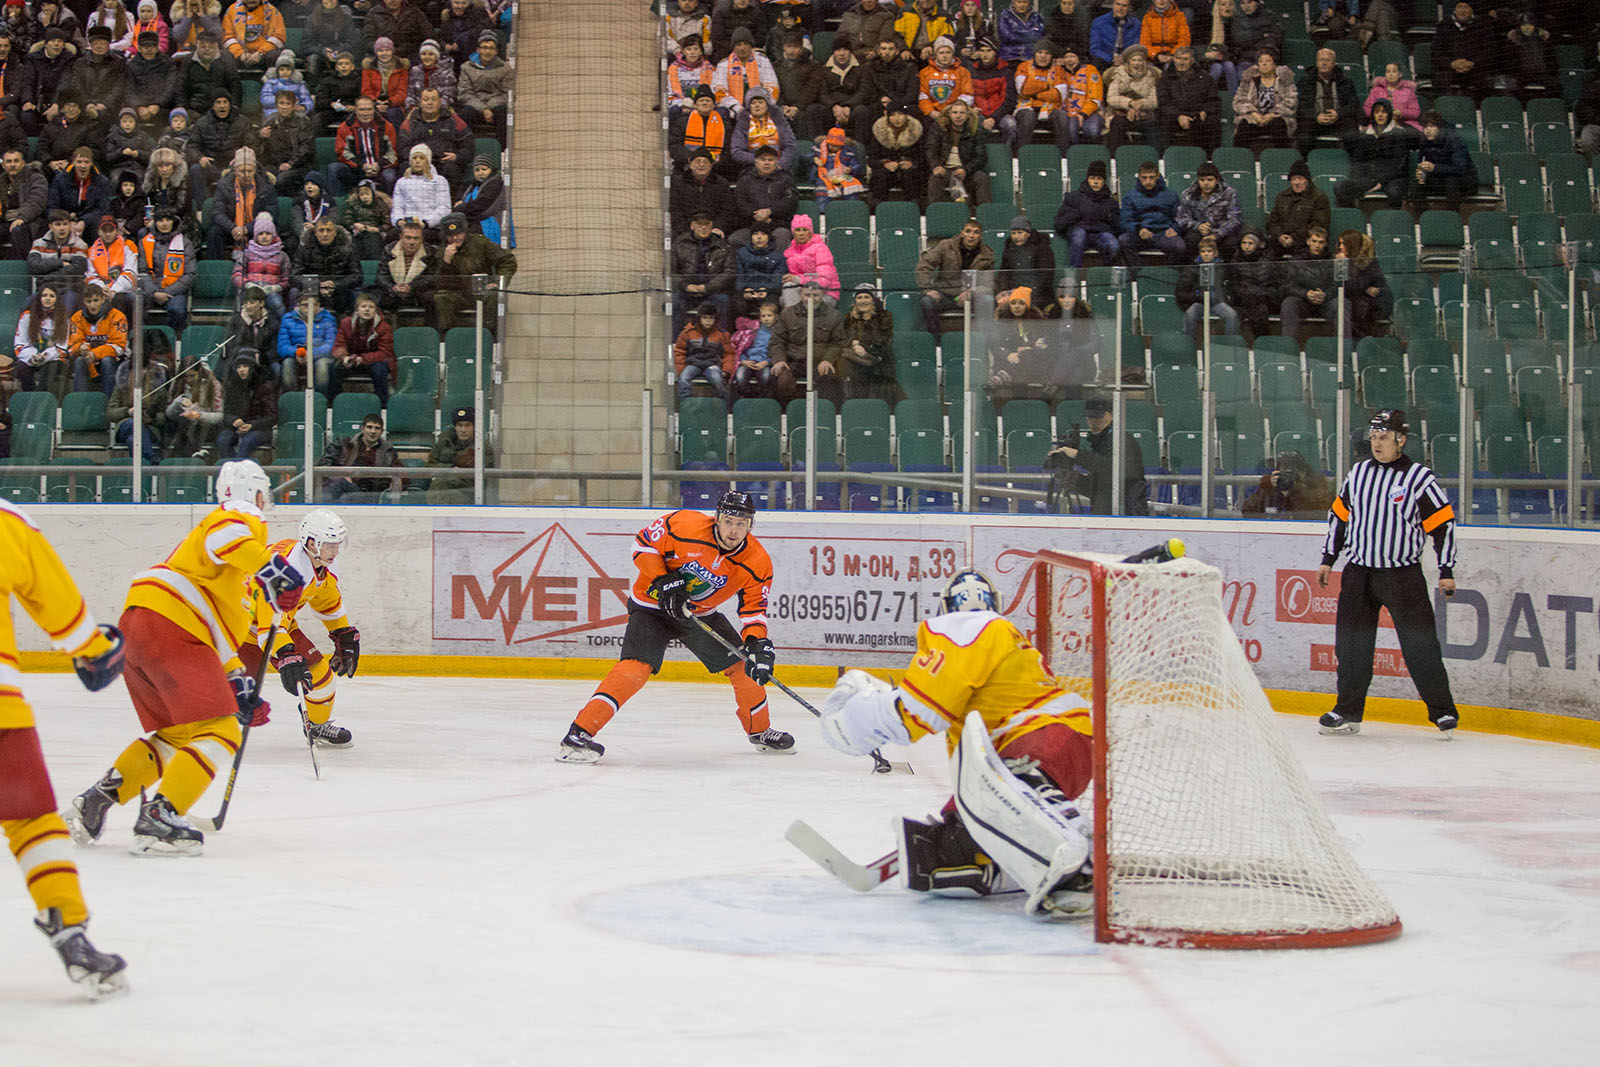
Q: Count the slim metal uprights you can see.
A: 11